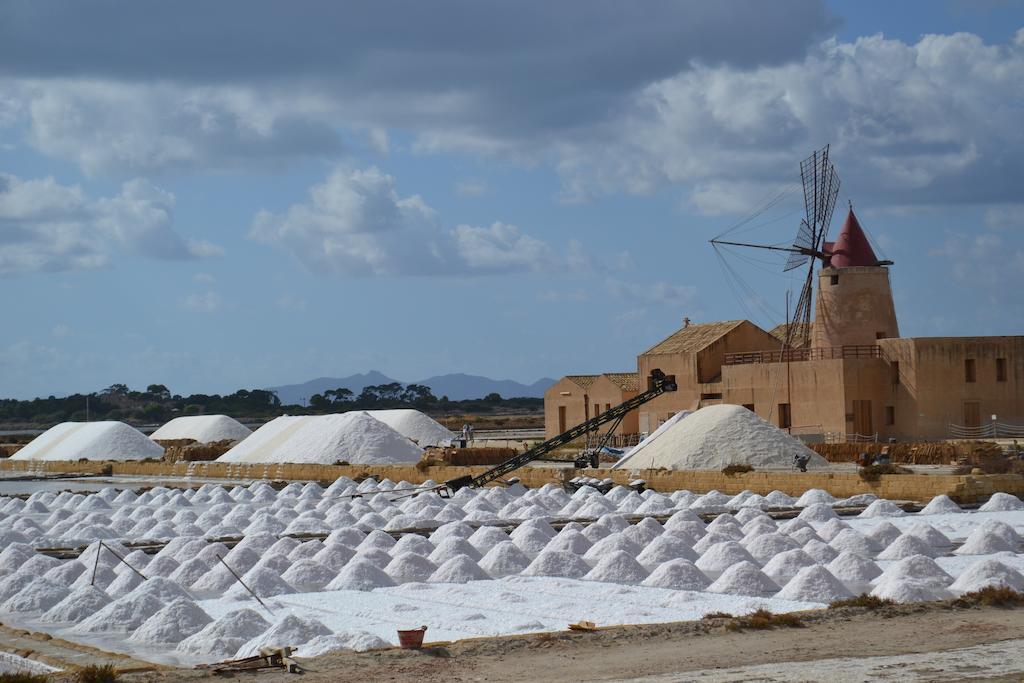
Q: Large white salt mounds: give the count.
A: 5